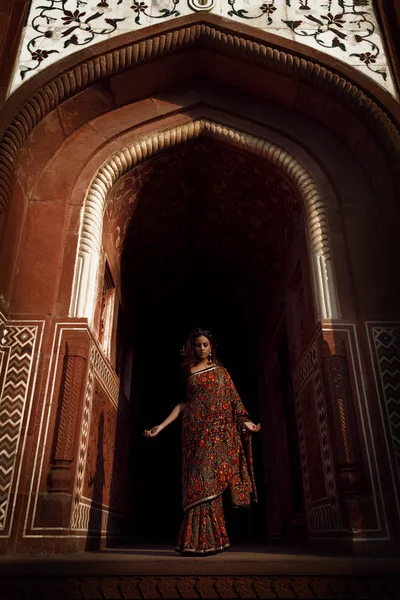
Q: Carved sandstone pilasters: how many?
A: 2